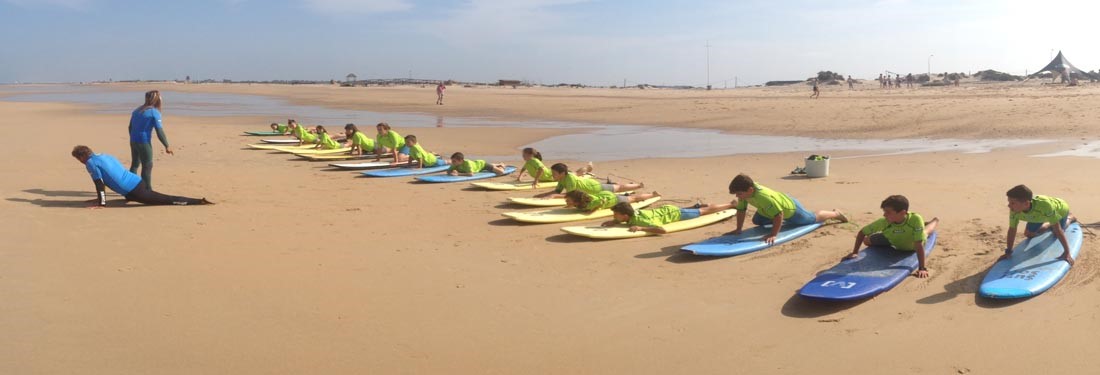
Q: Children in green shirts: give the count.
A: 14